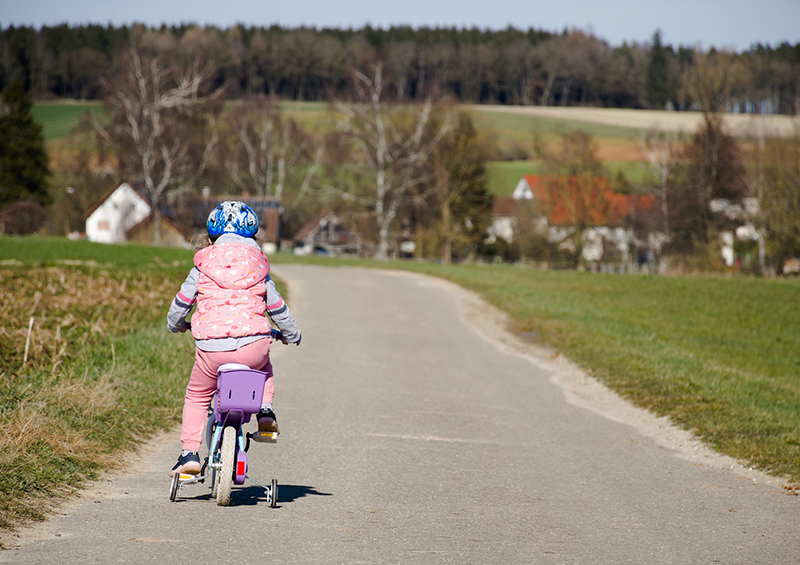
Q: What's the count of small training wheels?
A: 2